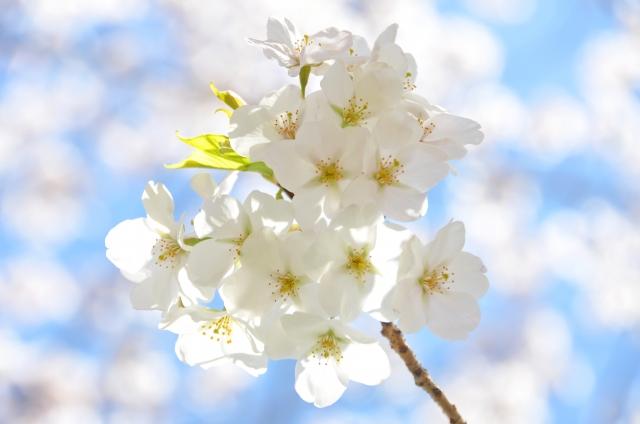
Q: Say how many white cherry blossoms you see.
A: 15